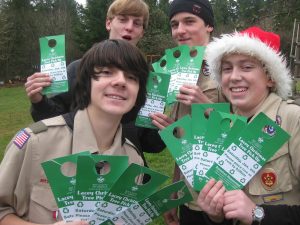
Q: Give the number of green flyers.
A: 14